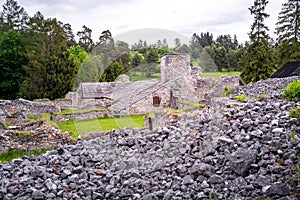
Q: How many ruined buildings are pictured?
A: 1